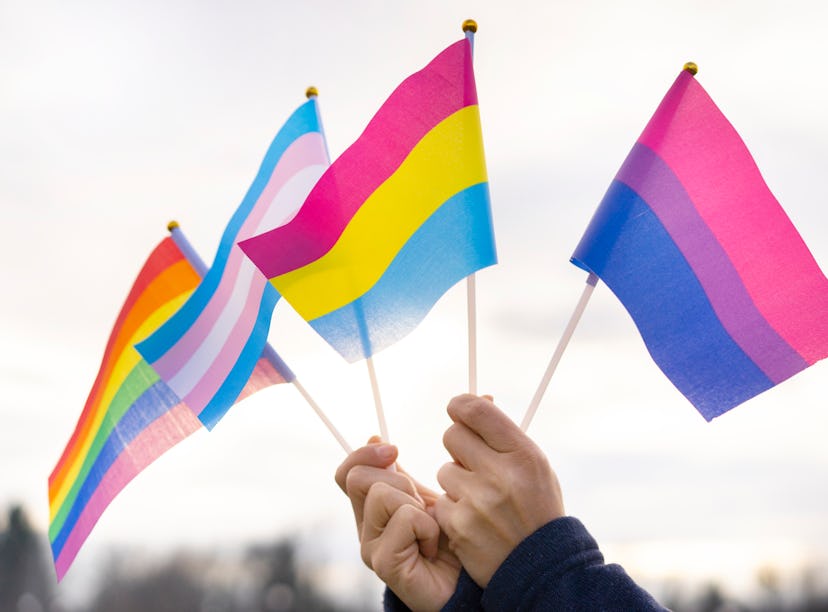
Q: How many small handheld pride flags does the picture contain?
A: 4